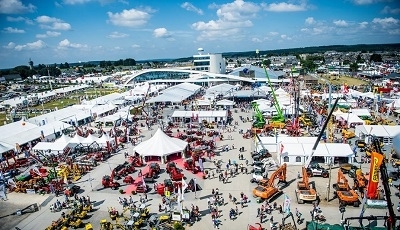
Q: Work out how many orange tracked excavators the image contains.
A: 3